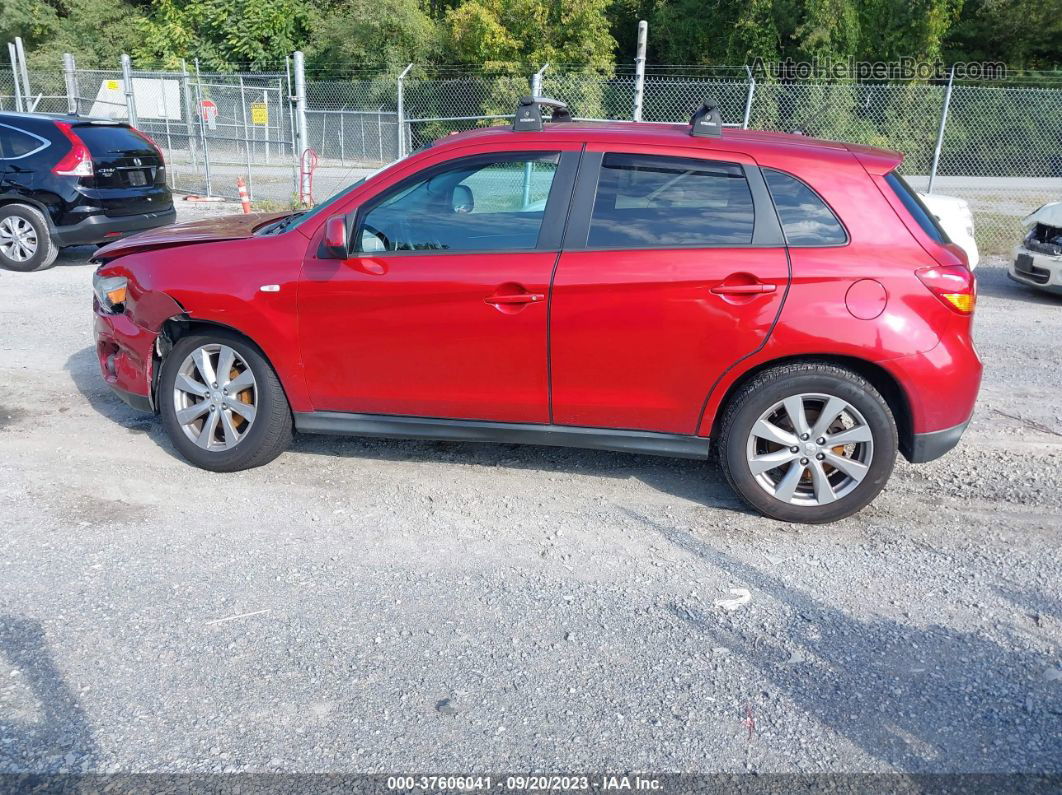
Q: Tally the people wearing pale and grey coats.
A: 0